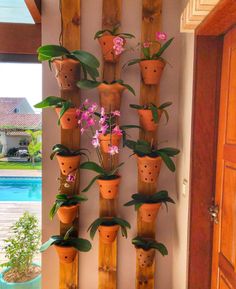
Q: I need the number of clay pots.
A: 15